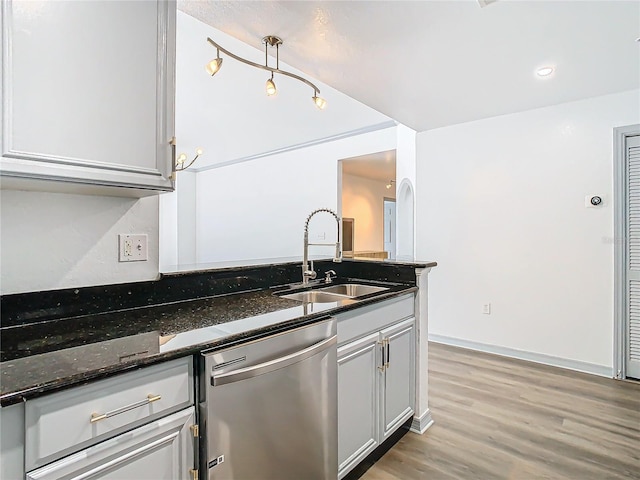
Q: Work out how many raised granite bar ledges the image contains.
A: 1